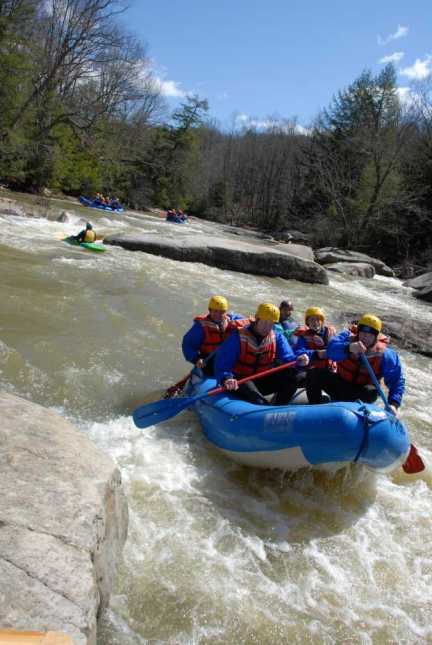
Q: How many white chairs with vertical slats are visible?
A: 0